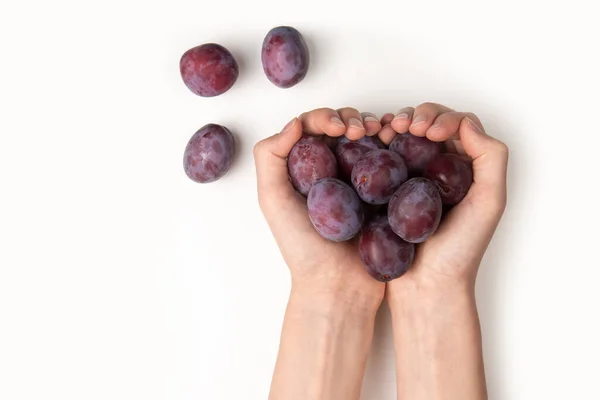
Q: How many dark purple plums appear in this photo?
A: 11